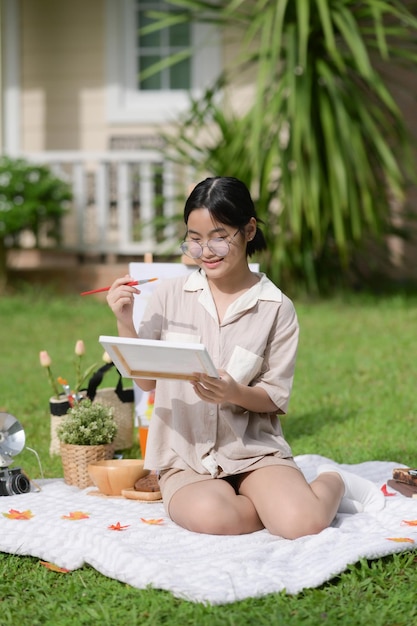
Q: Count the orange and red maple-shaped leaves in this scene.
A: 8